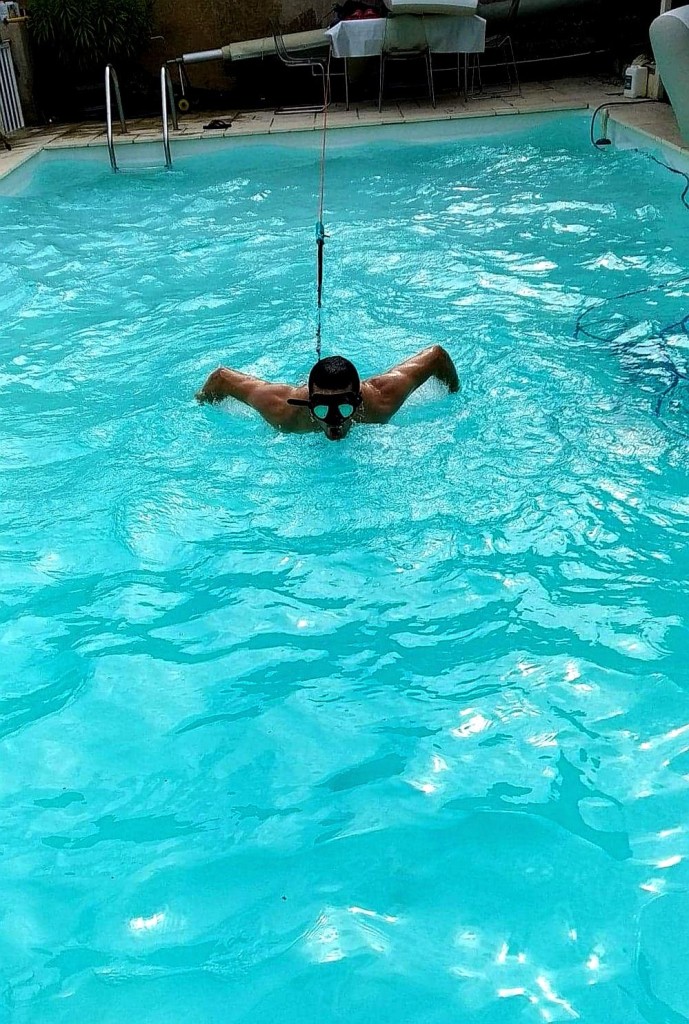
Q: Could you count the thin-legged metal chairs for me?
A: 3